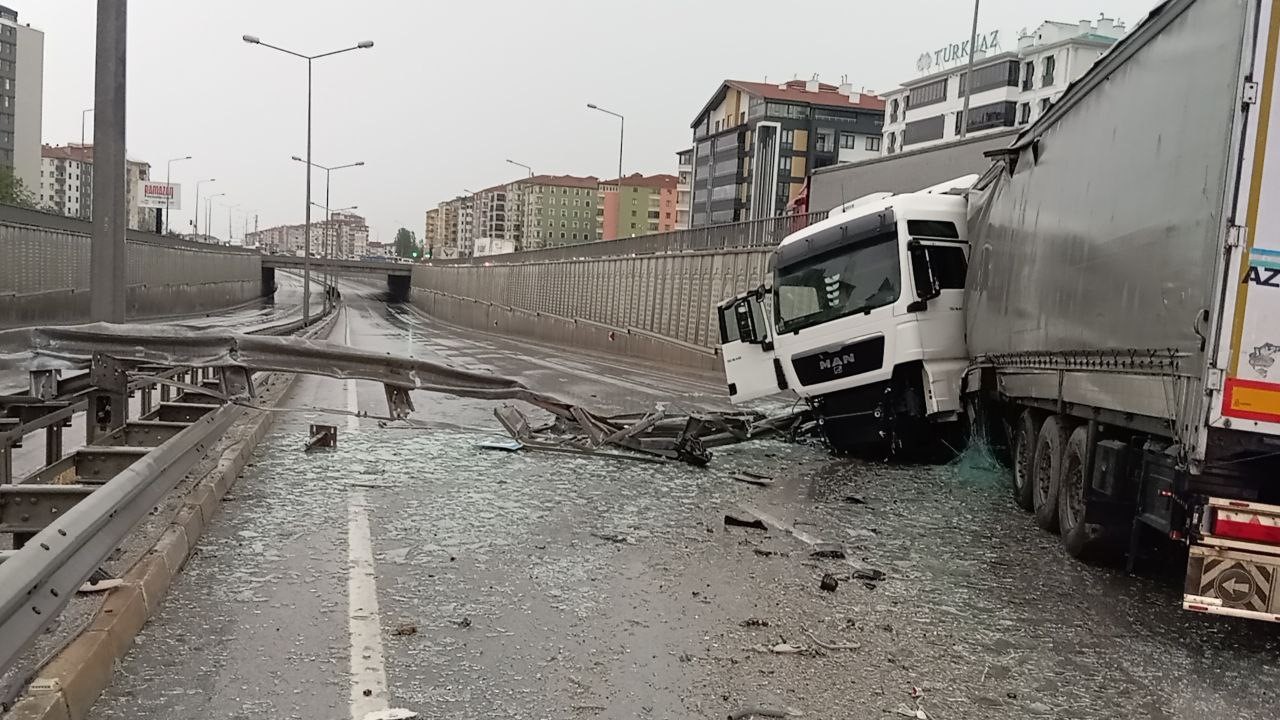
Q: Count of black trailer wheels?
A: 3